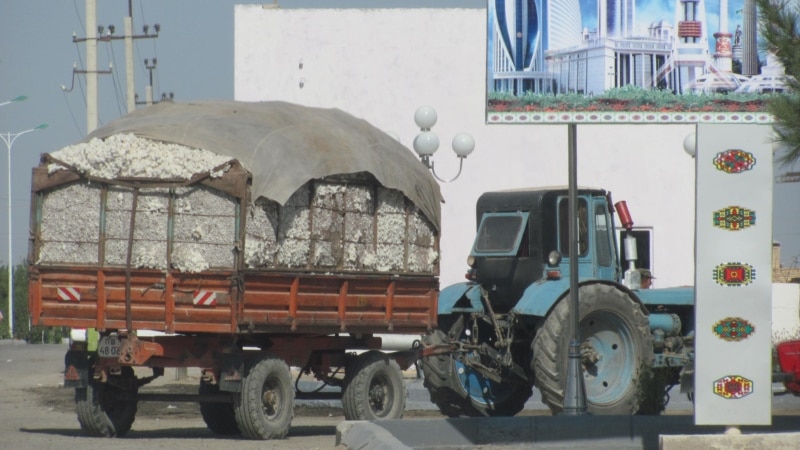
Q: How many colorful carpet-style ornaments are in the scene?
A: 5